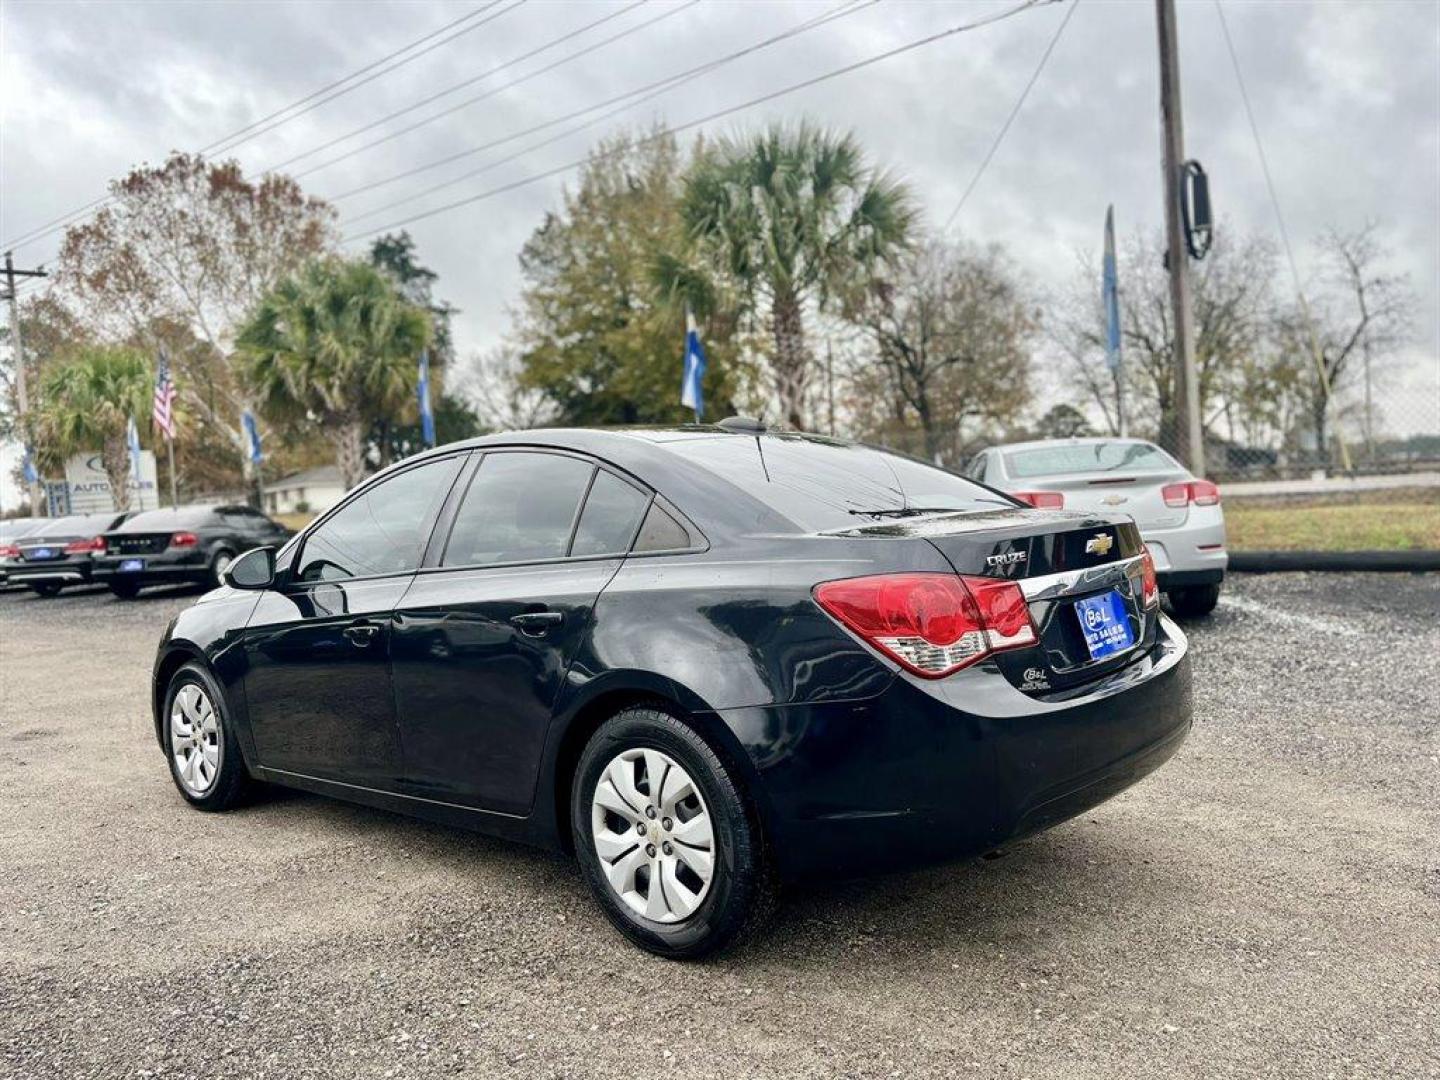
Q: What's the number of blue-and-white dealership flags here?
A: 6